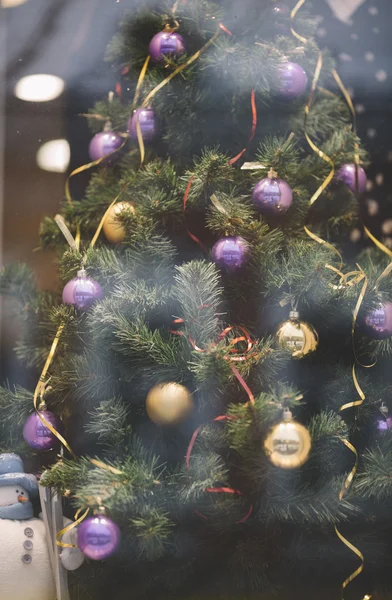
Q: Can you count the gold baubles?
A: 4